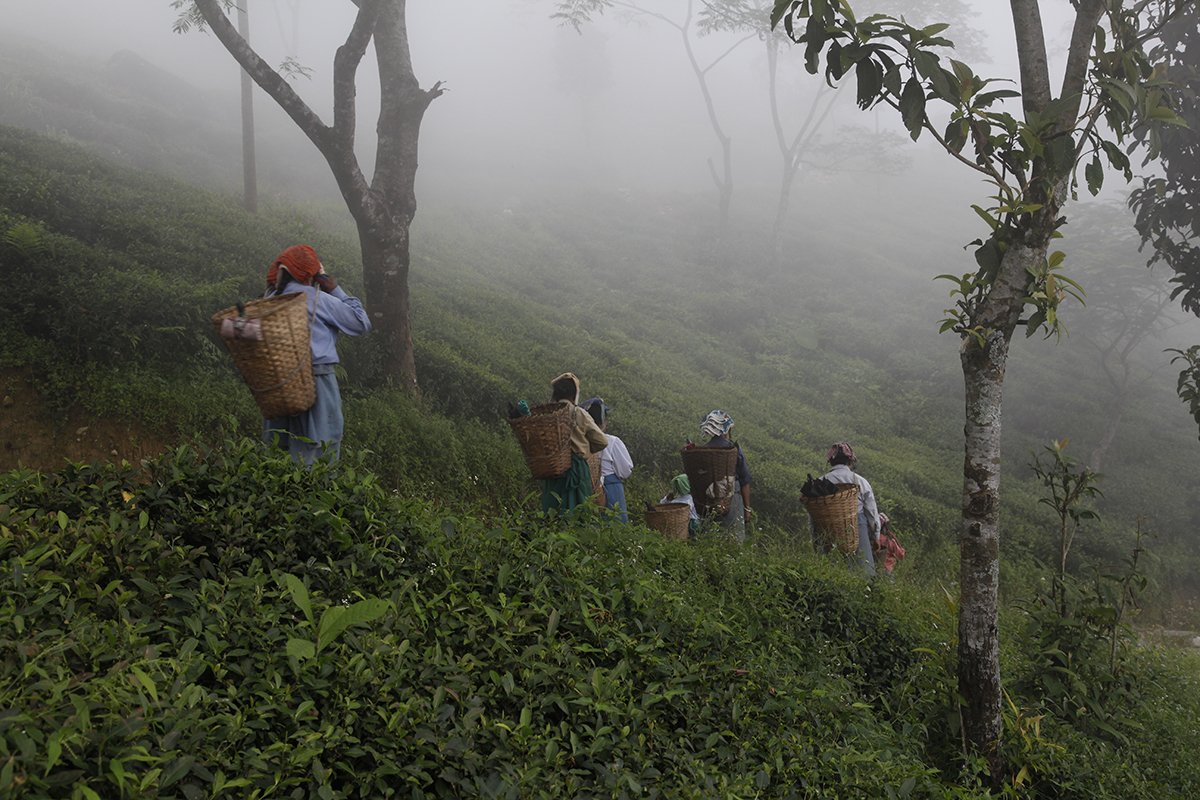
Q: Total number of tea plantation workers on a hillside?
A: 7